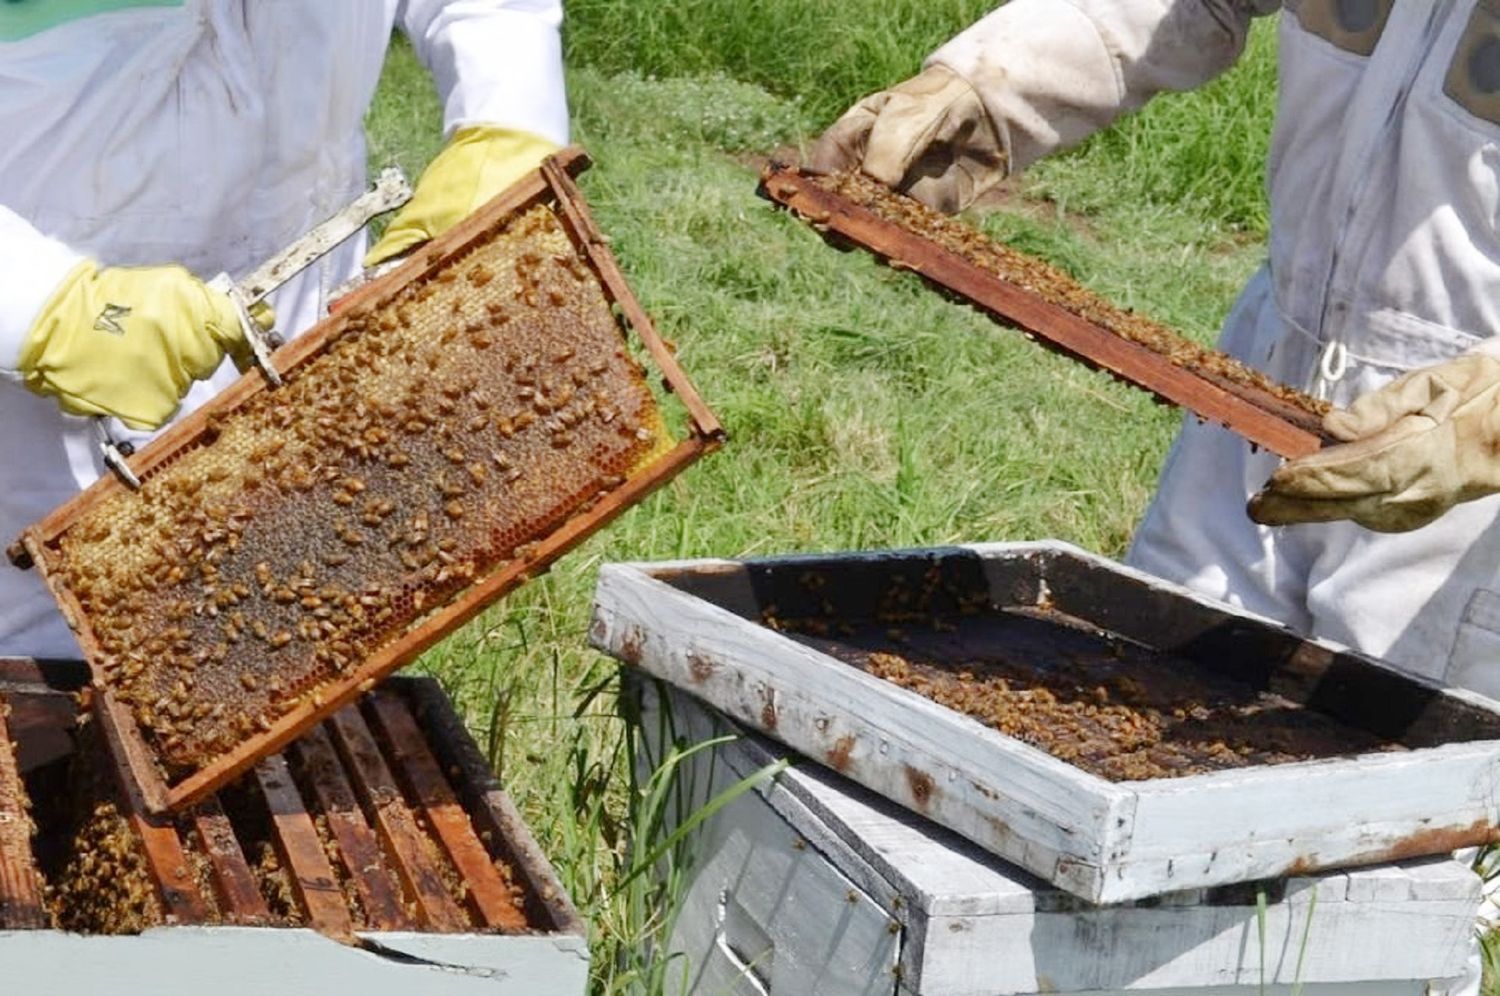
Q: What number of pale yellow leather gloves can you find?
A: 2